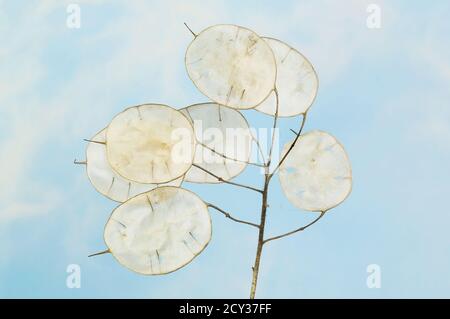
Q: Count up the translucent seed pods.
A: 7